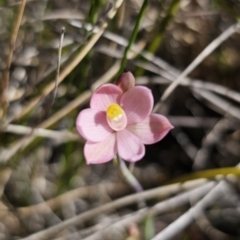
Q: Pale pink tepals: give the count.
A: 6